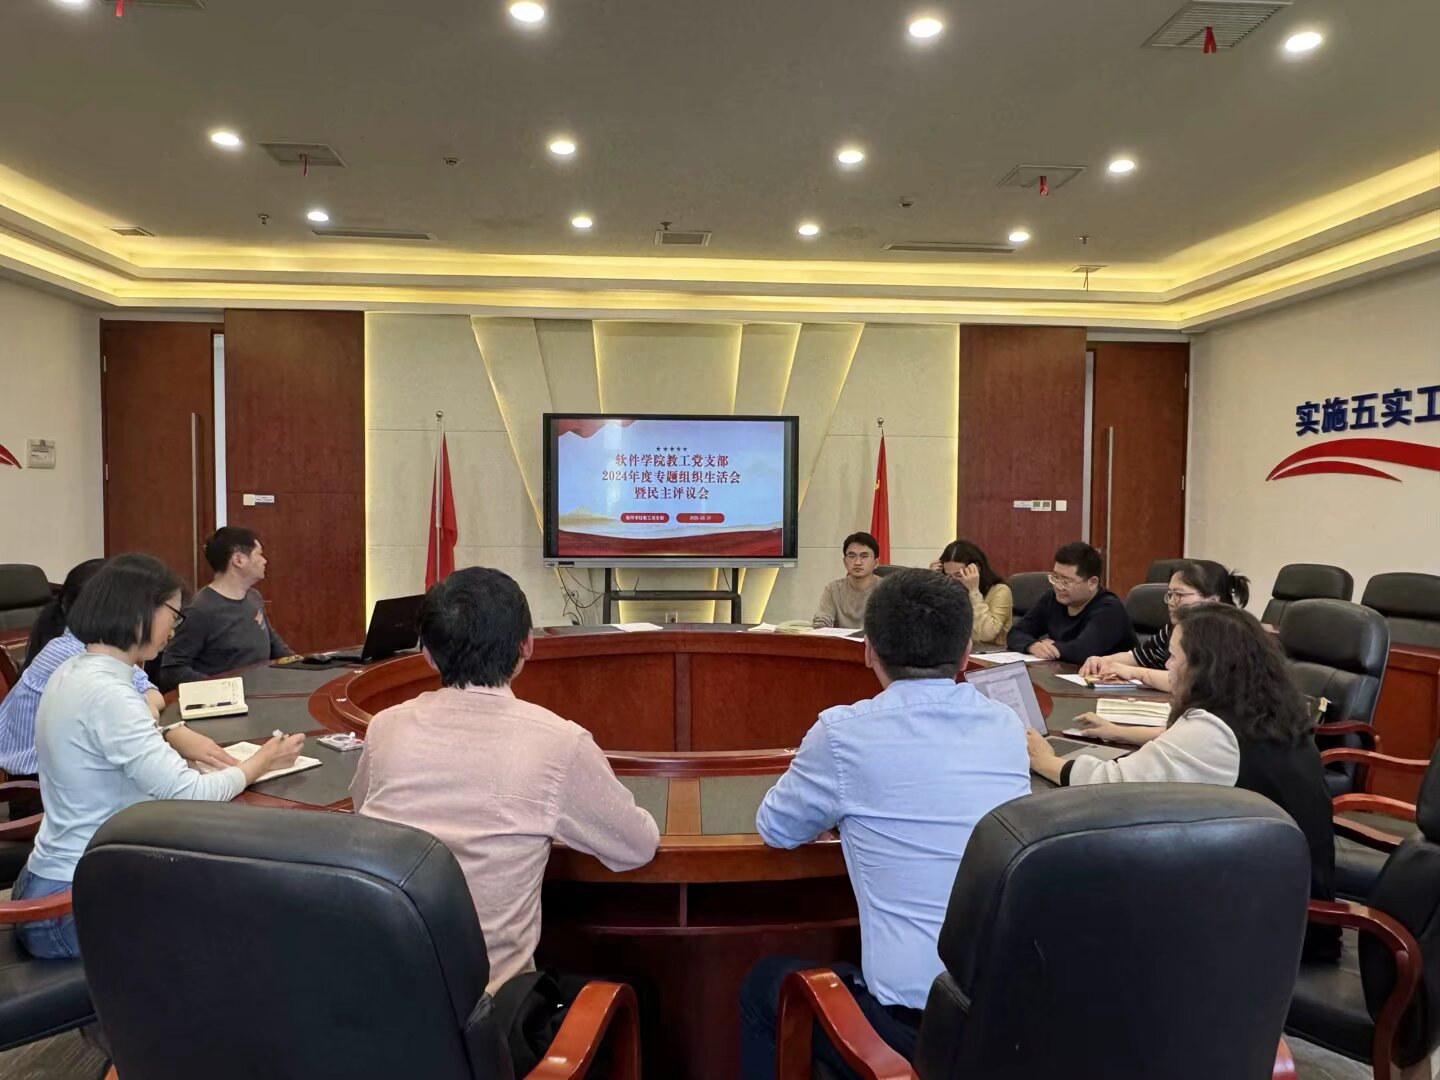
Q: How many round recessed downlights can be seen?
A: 12